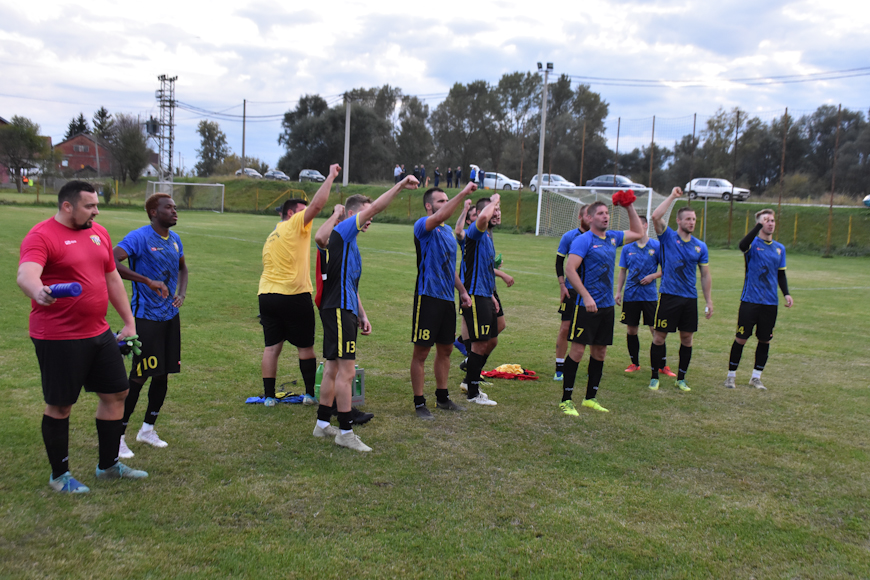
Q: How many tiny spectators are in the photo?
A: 9